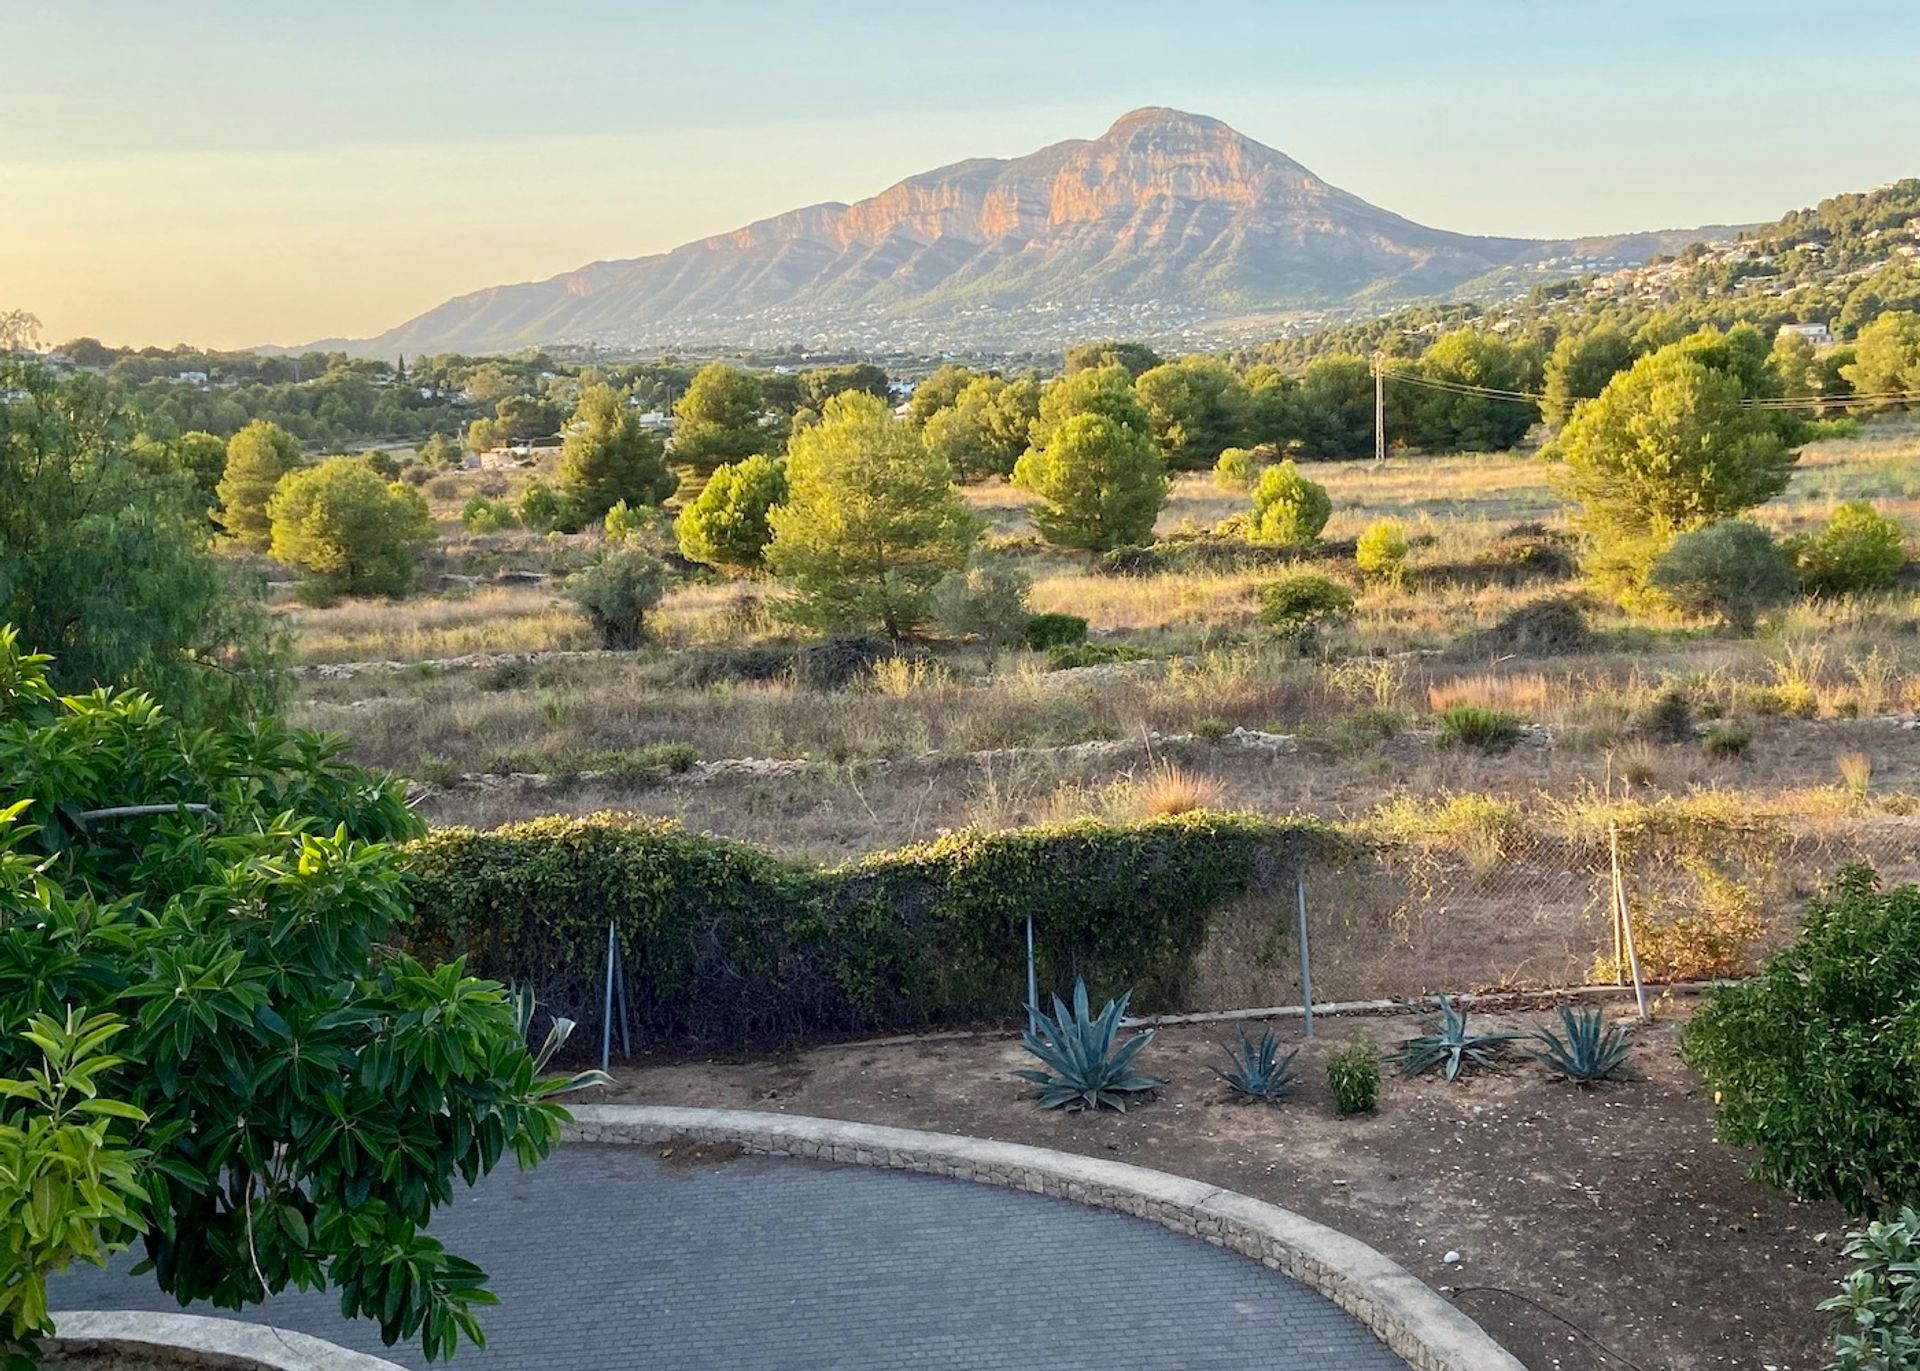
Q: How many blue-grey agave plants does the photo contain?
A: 4